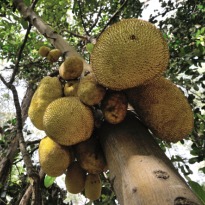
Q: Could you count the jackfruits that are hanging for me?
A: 14